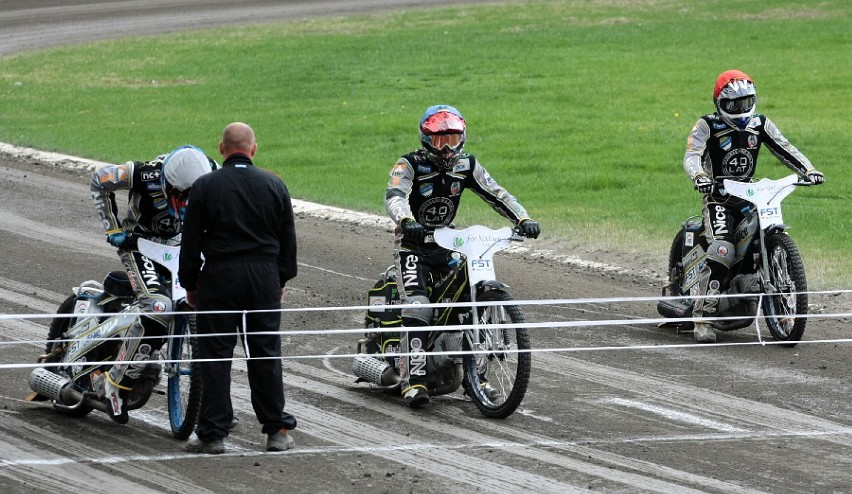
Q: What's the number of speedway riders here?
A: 3